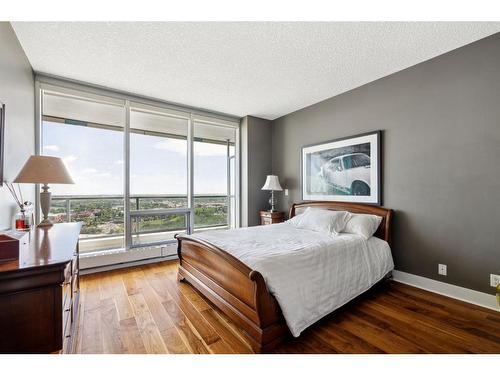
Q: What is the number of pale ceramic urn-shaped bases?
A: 1